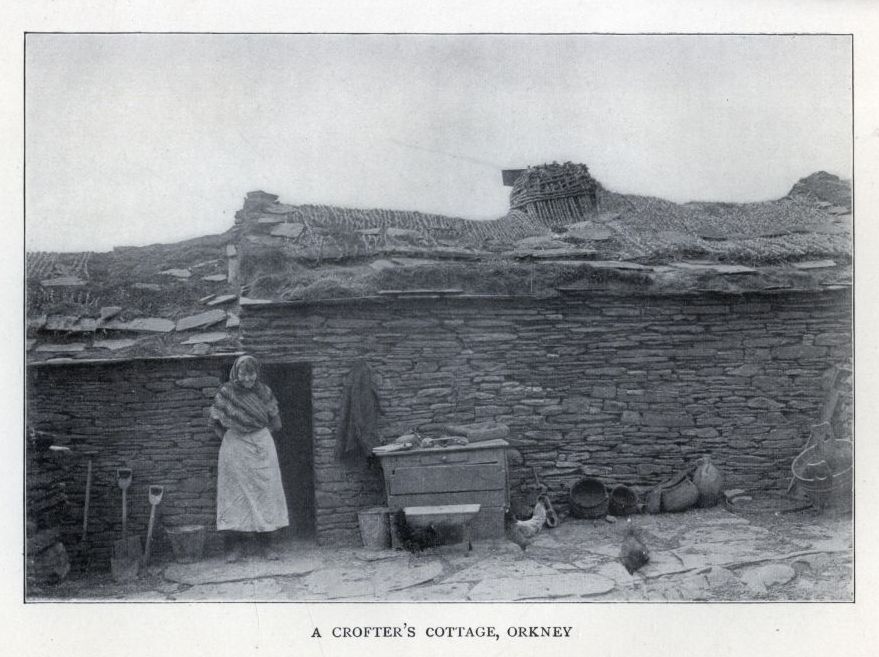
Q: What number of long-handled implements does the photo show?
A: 3